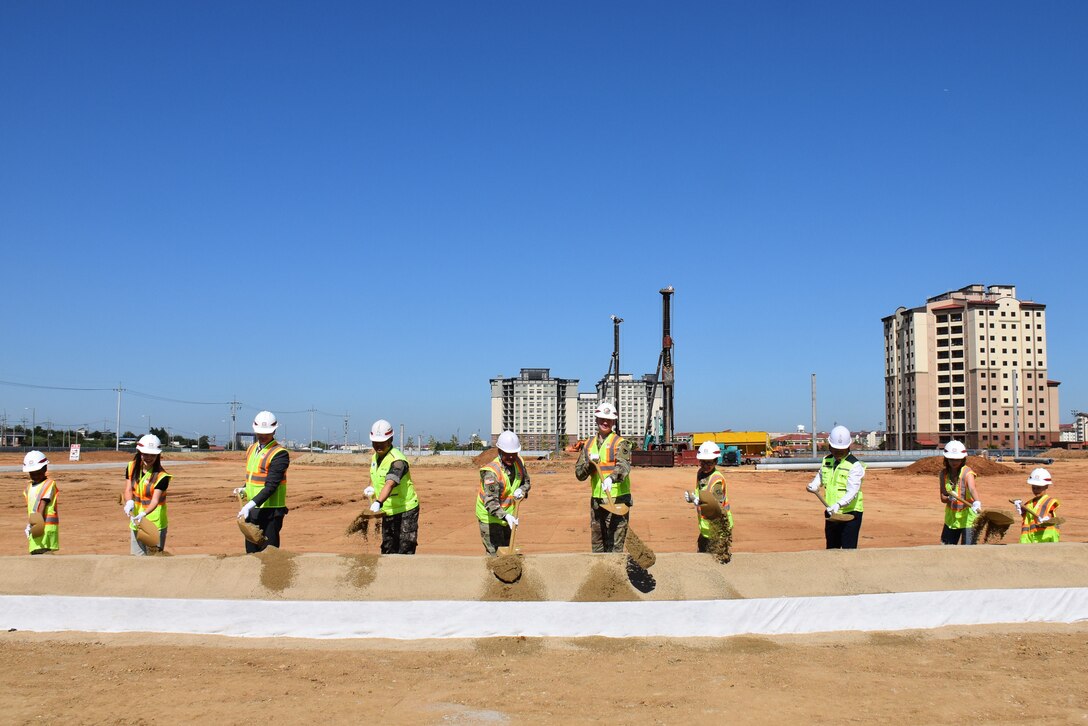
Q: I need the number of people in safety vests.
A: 10